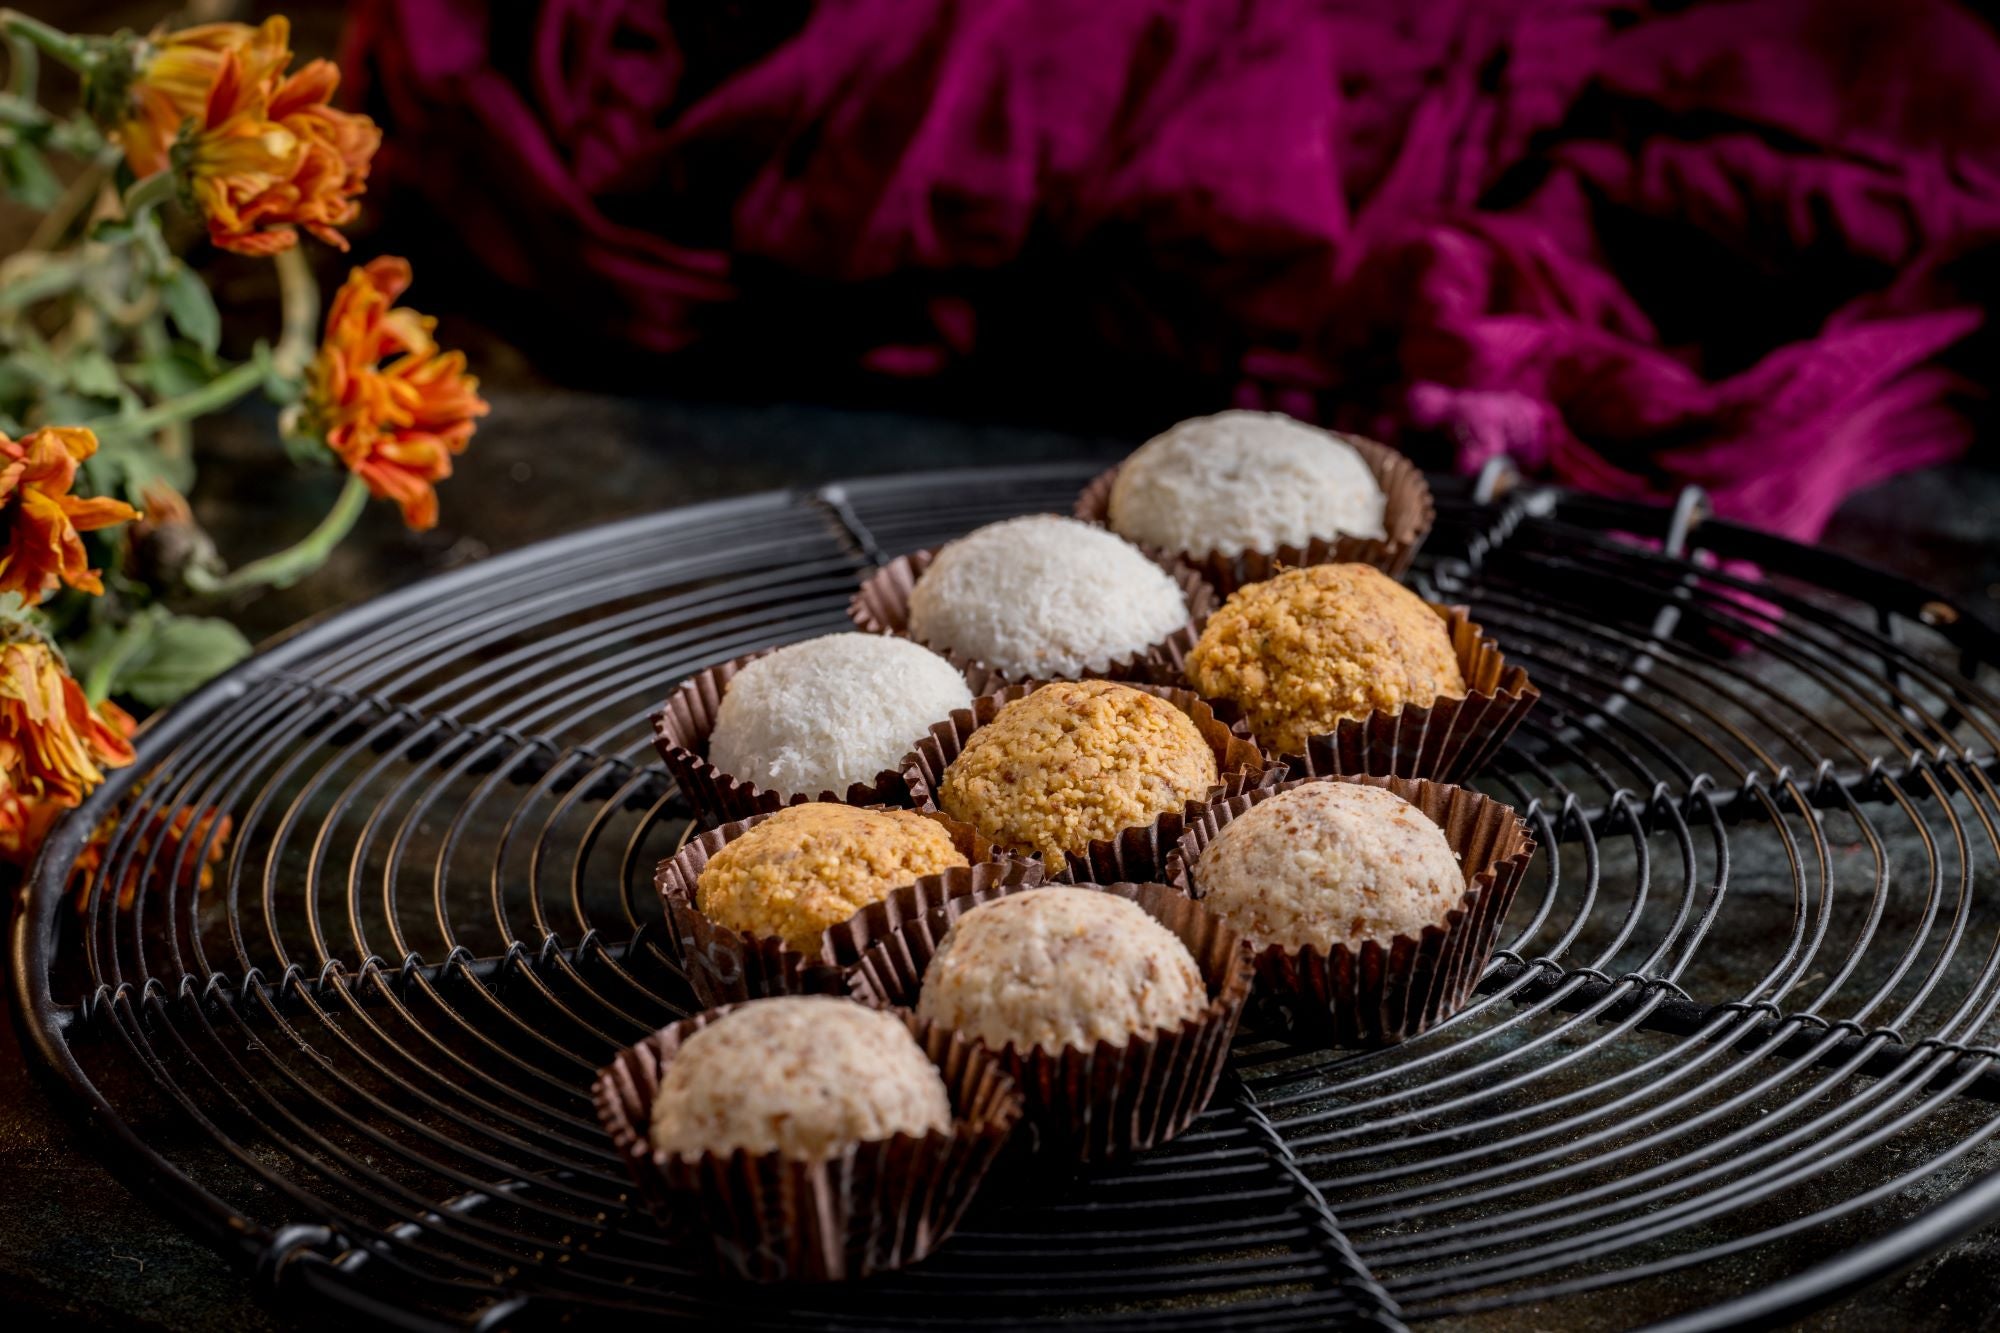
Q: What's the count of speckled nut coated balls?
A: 3